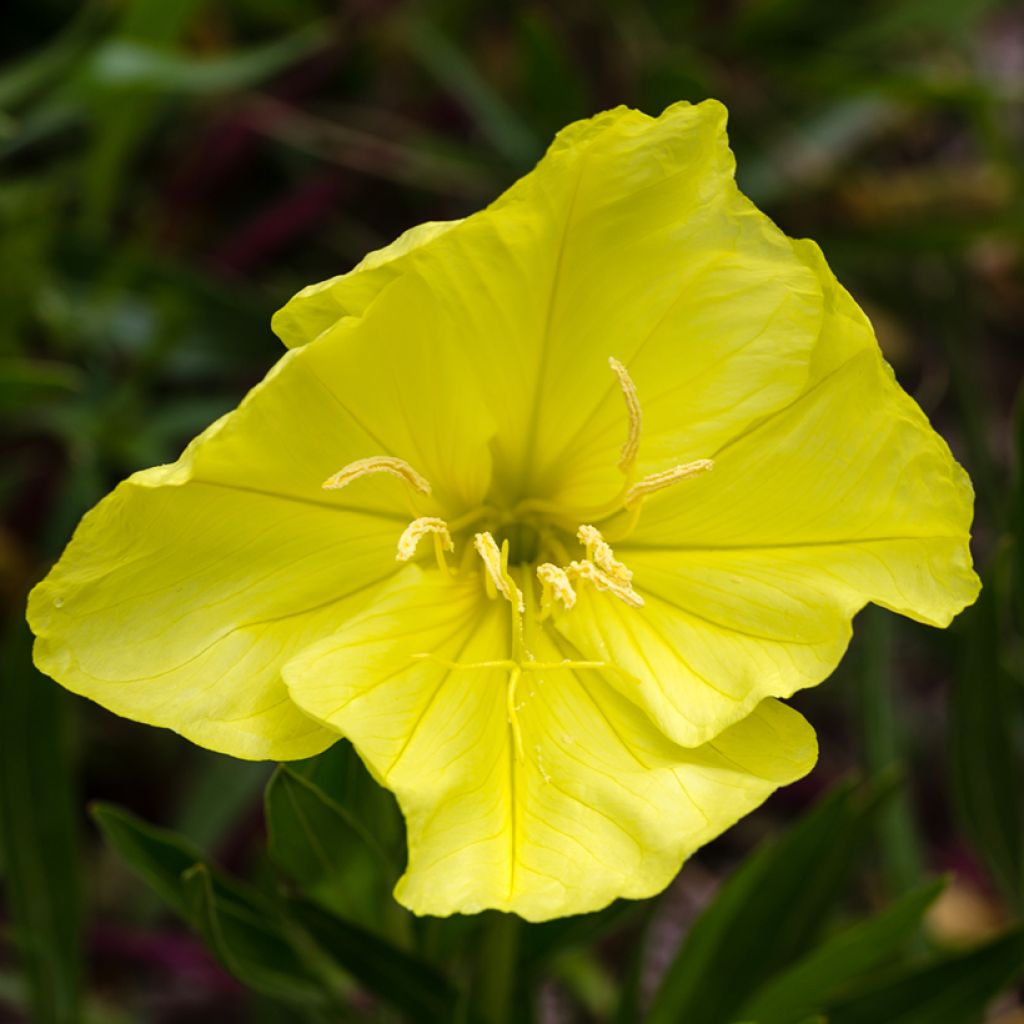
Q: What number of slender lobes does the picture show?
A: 4